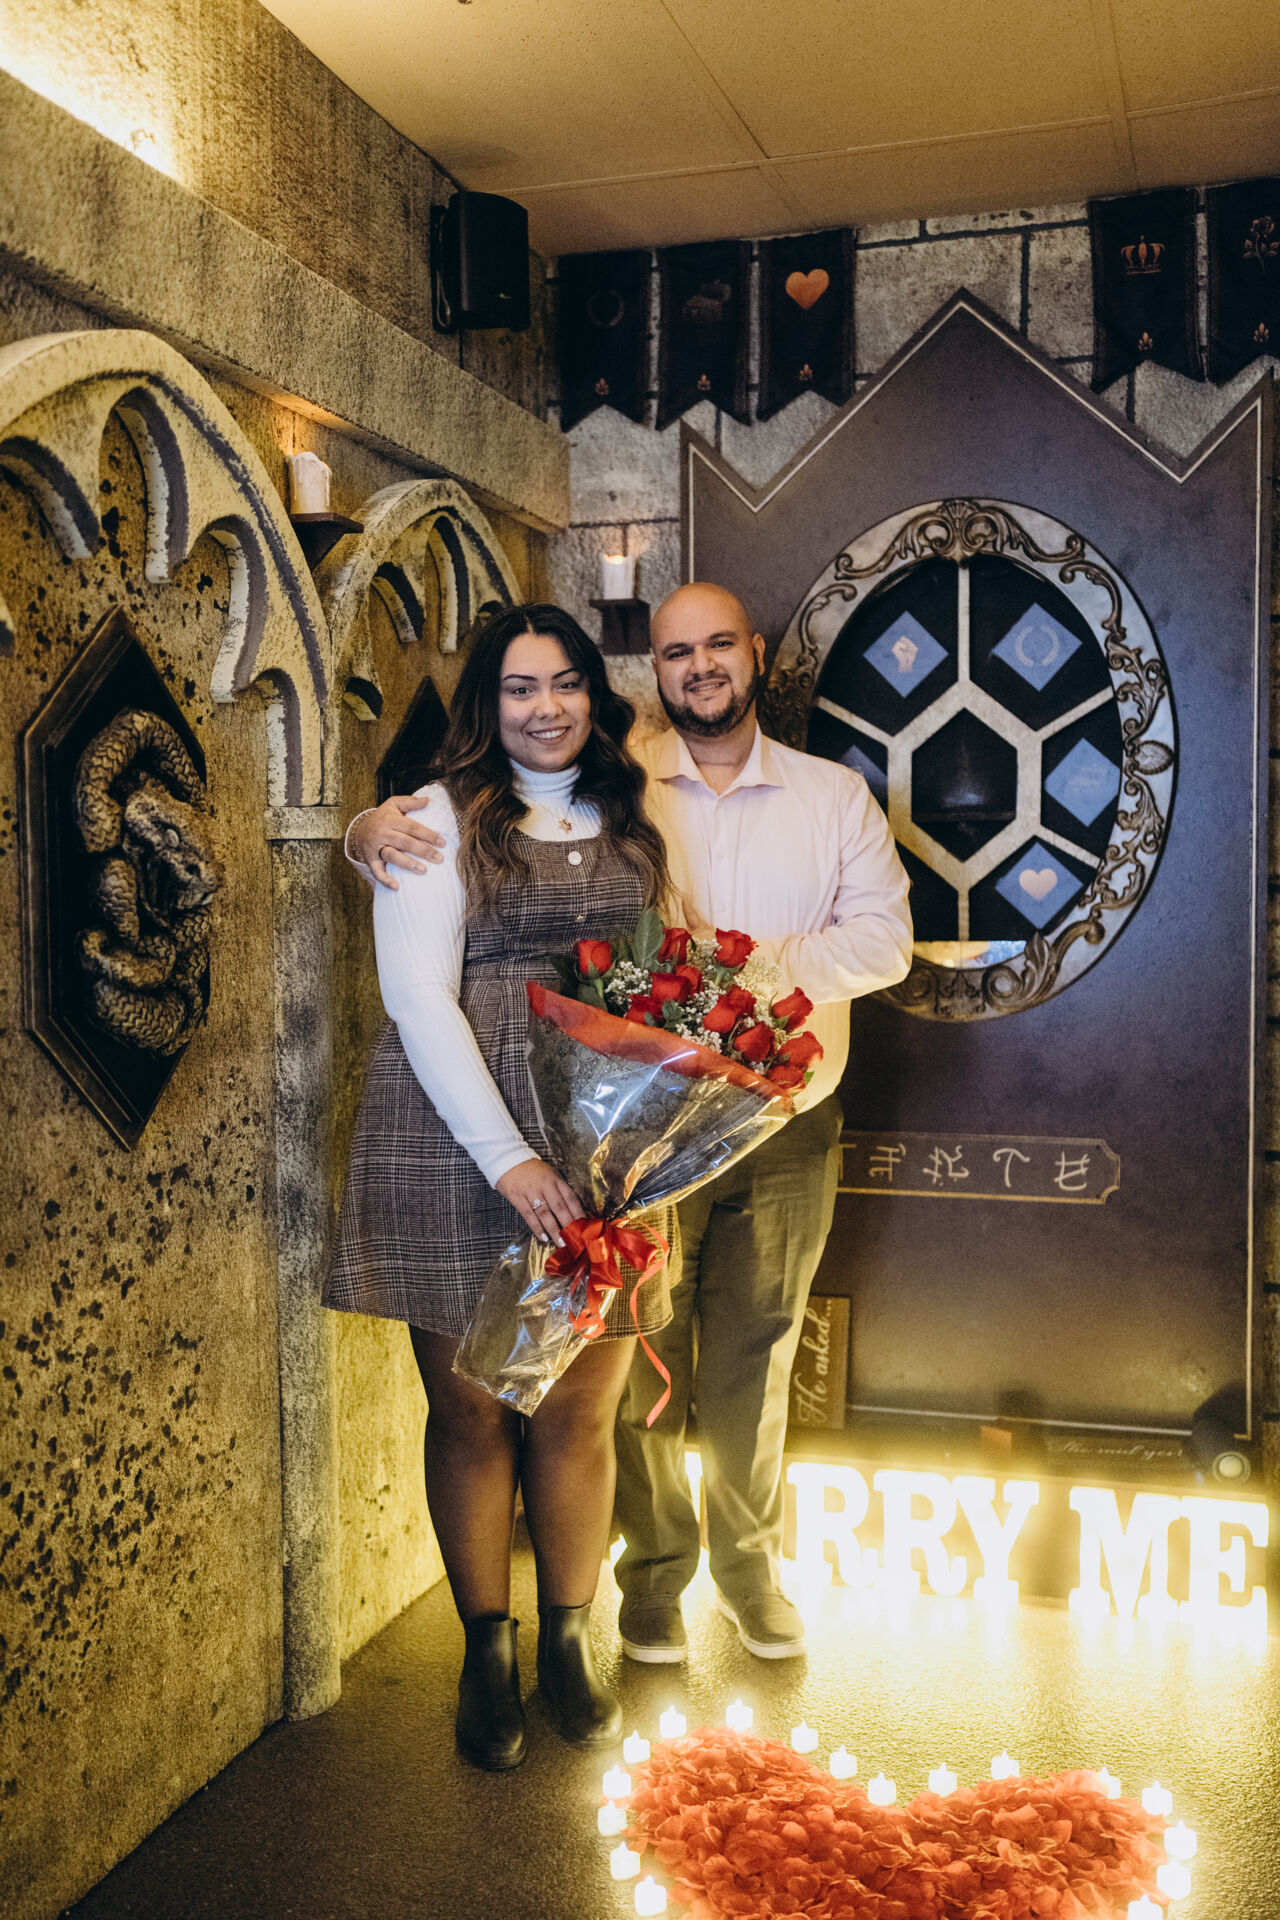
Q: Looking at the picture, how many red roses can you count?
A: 12